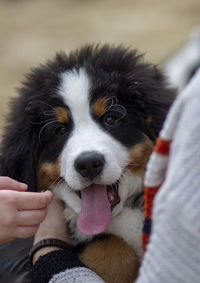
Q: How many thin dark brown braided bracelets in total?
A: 1